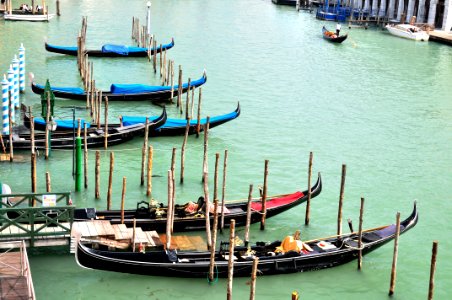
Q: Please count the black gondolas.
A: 7